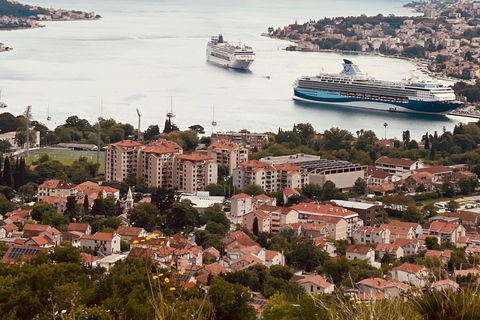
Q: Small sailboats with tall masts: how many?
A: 5